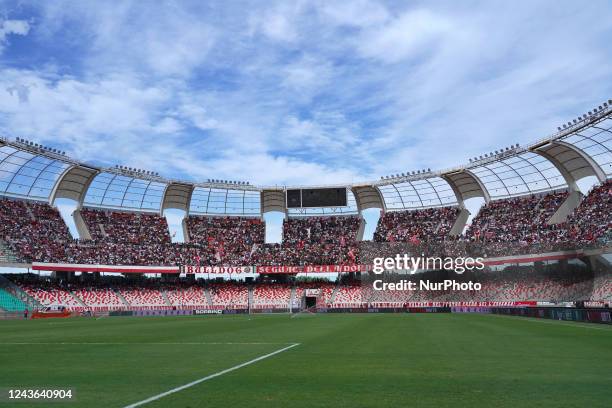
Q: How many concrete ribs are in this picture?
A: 6